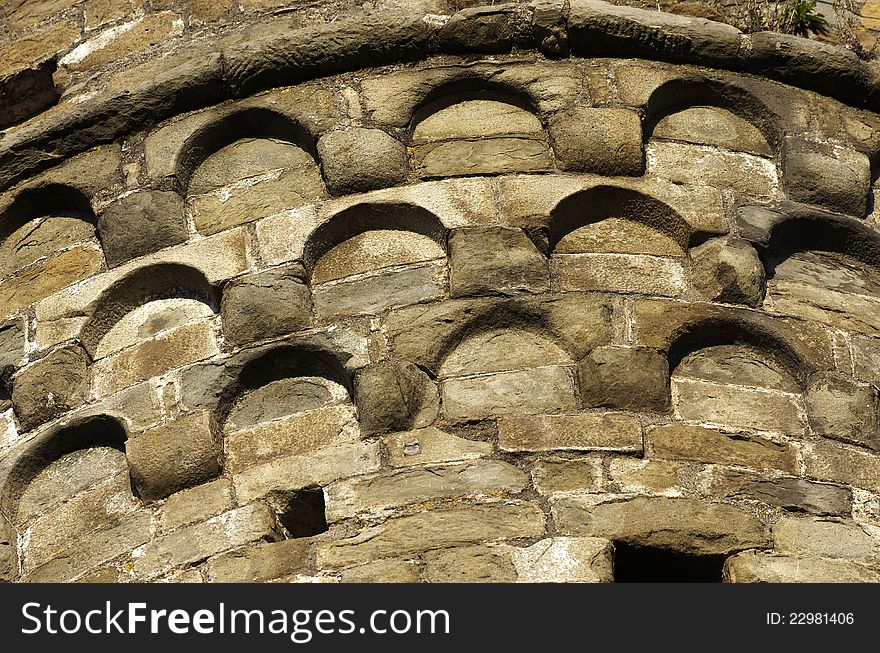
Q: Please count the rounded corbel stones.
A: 12